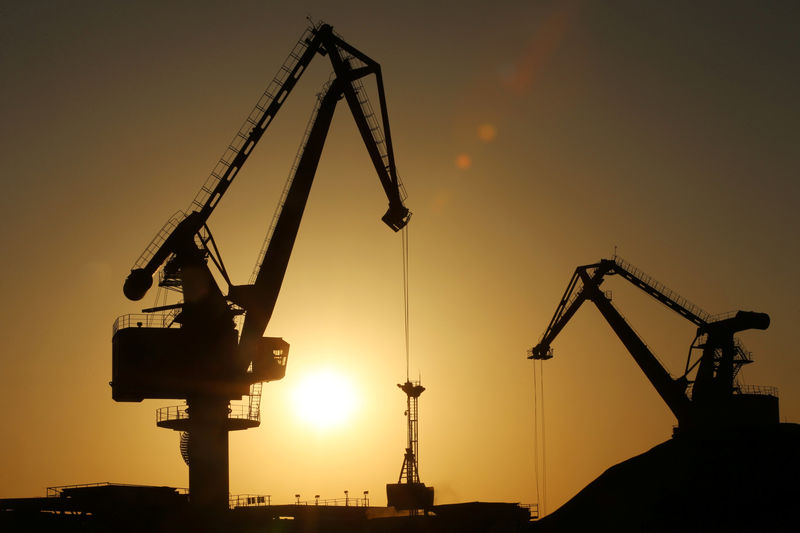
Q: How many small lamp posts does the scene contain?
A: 4